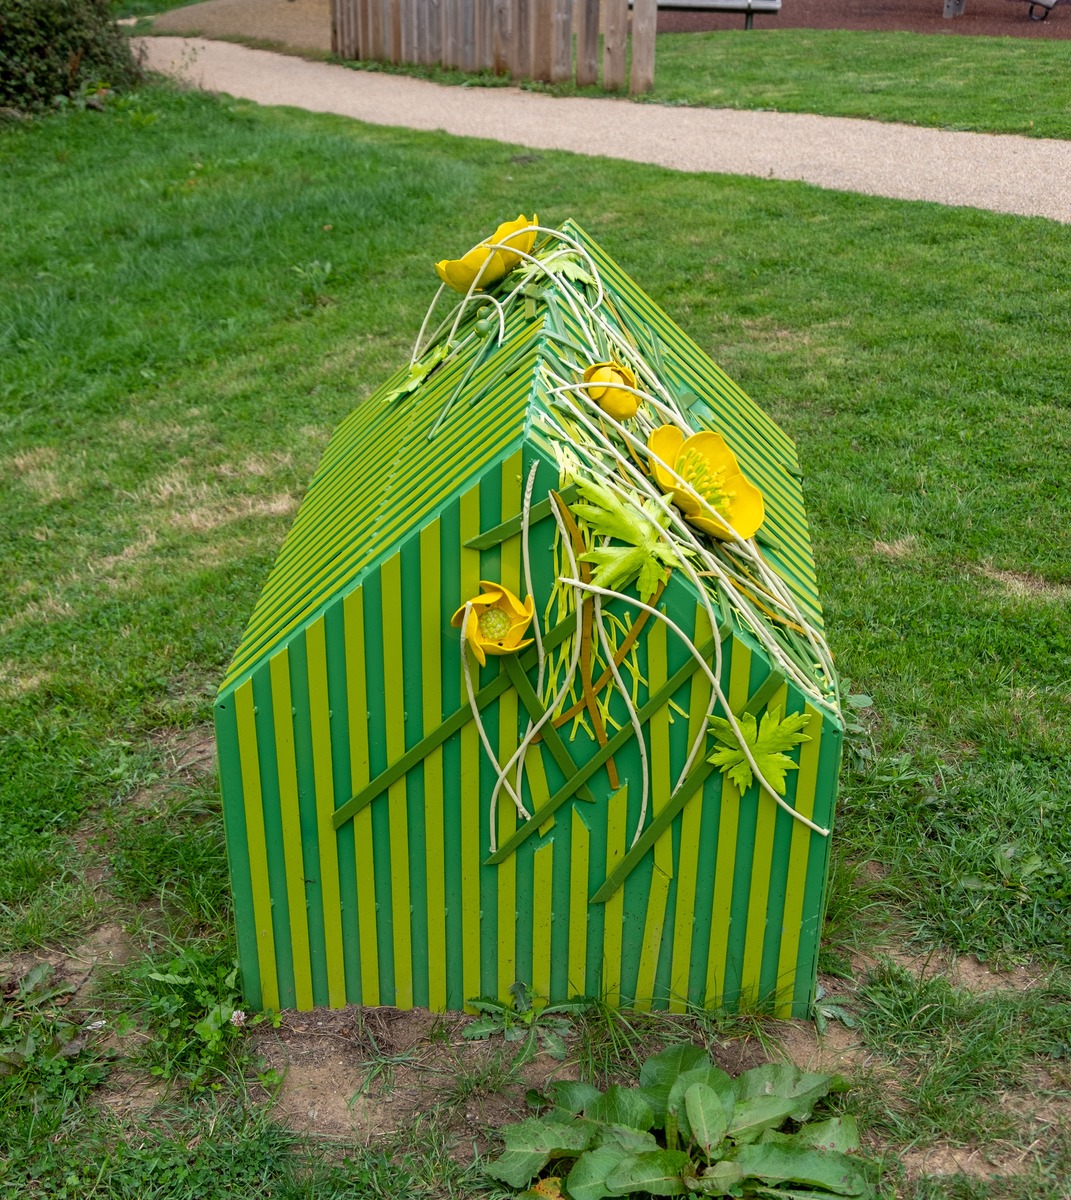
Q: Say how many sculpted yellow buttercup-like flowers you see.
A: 4